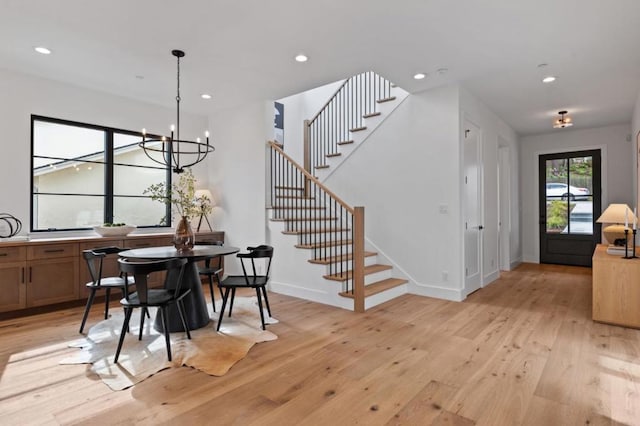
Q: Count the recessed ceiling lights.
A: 5